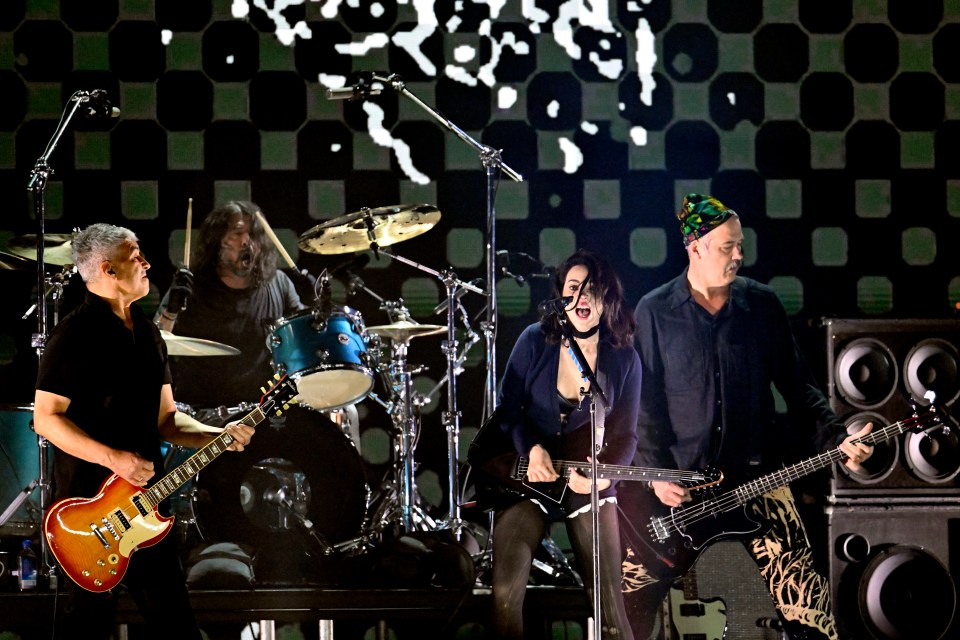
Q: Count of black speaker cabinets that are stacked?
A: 2